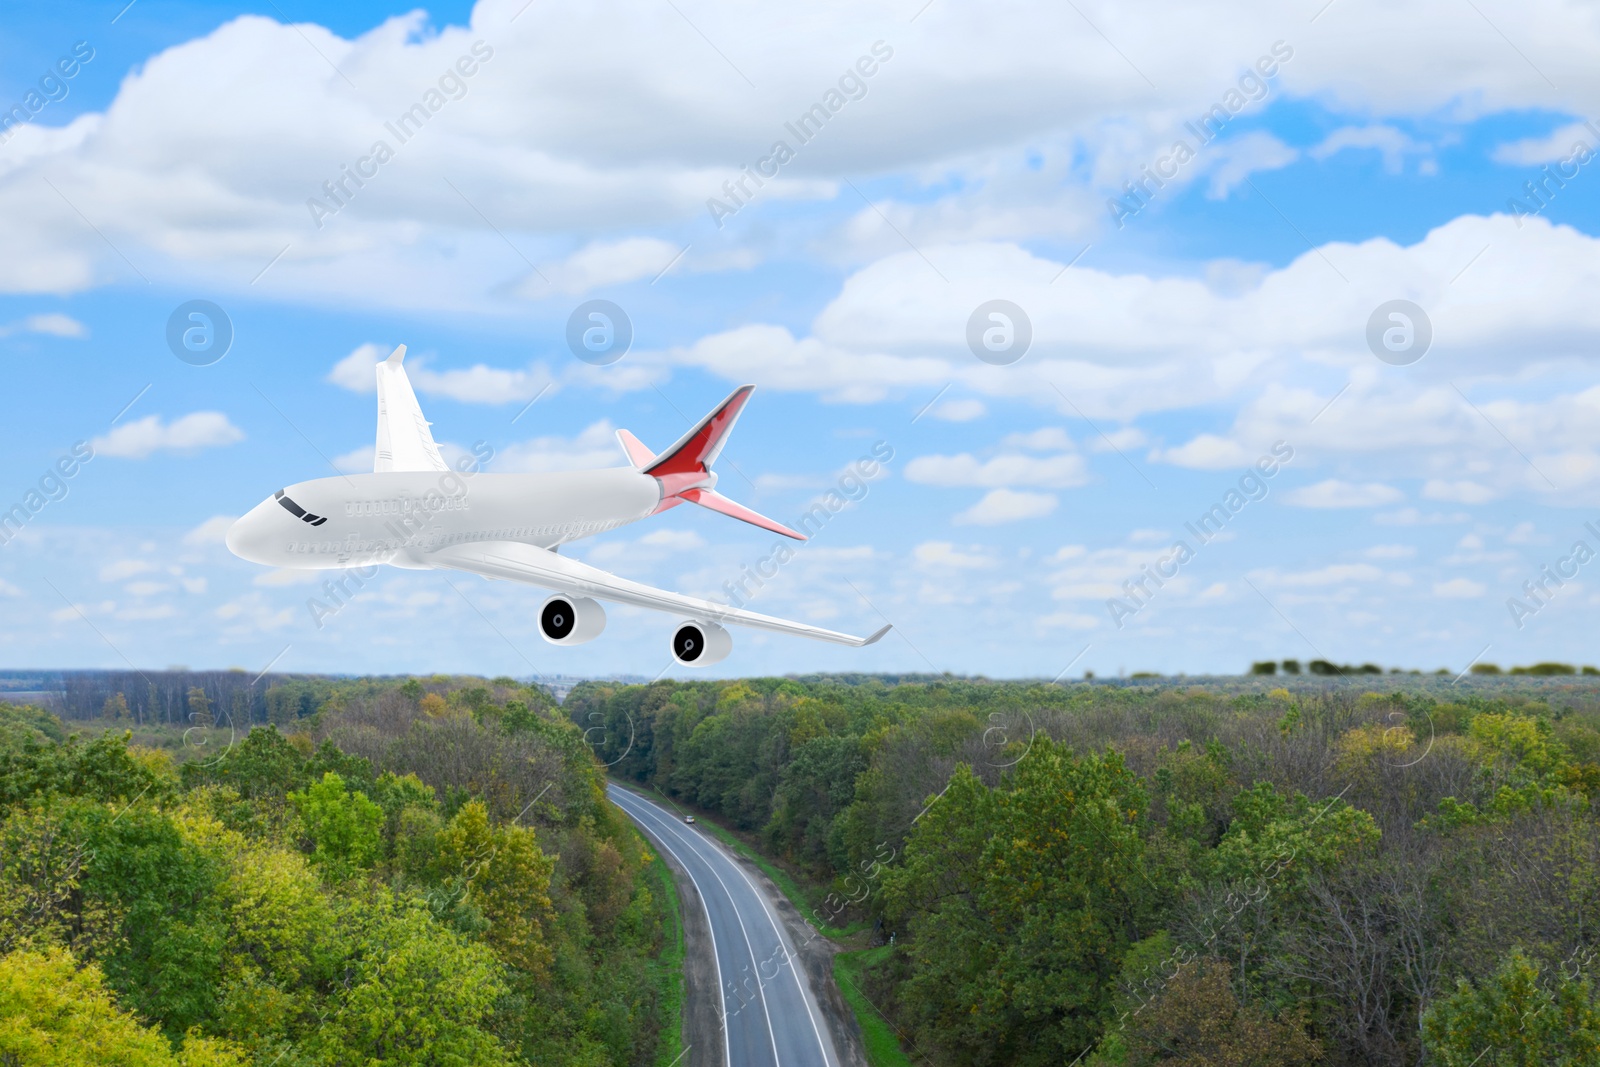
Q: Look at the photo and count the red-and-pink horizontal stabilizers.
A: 2